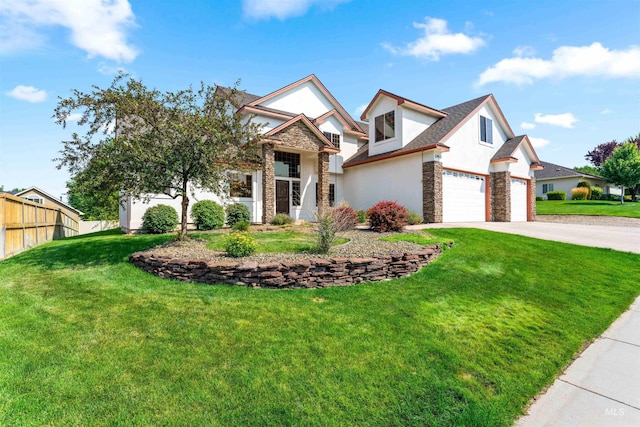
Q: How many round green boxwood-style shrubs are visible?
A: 3